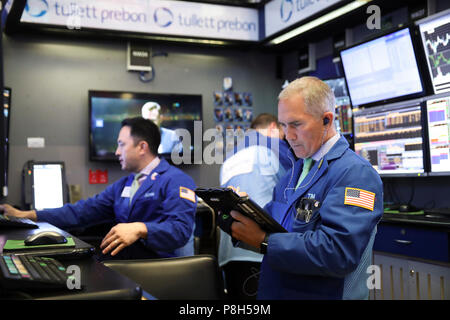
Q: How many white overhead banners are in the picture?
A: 2